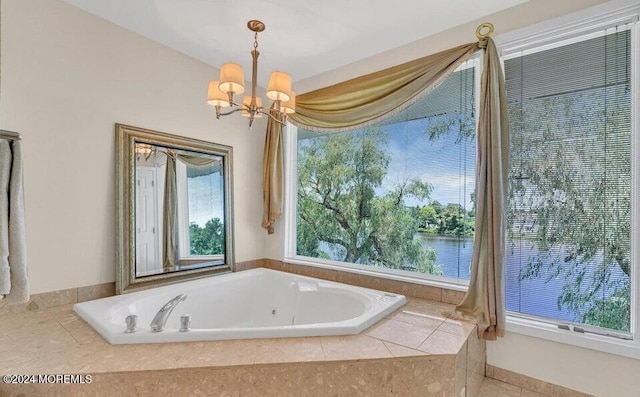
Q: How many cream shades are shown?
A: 5